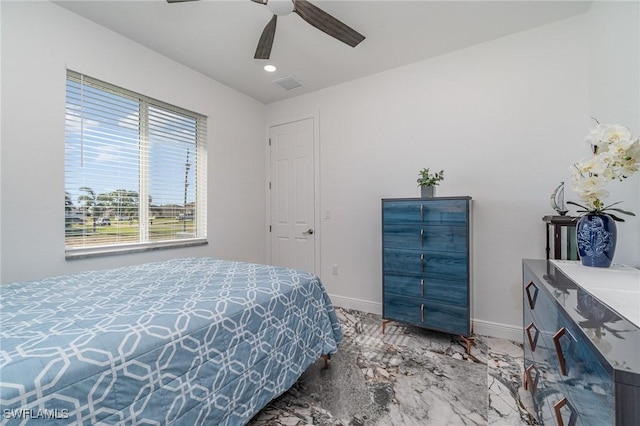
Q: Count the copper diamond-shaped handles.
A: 5